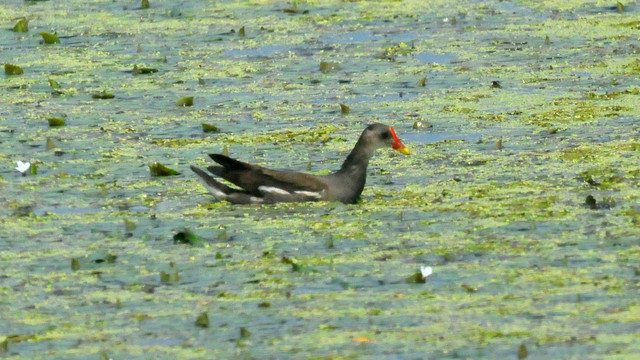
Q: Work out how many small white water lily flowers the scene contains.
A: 2